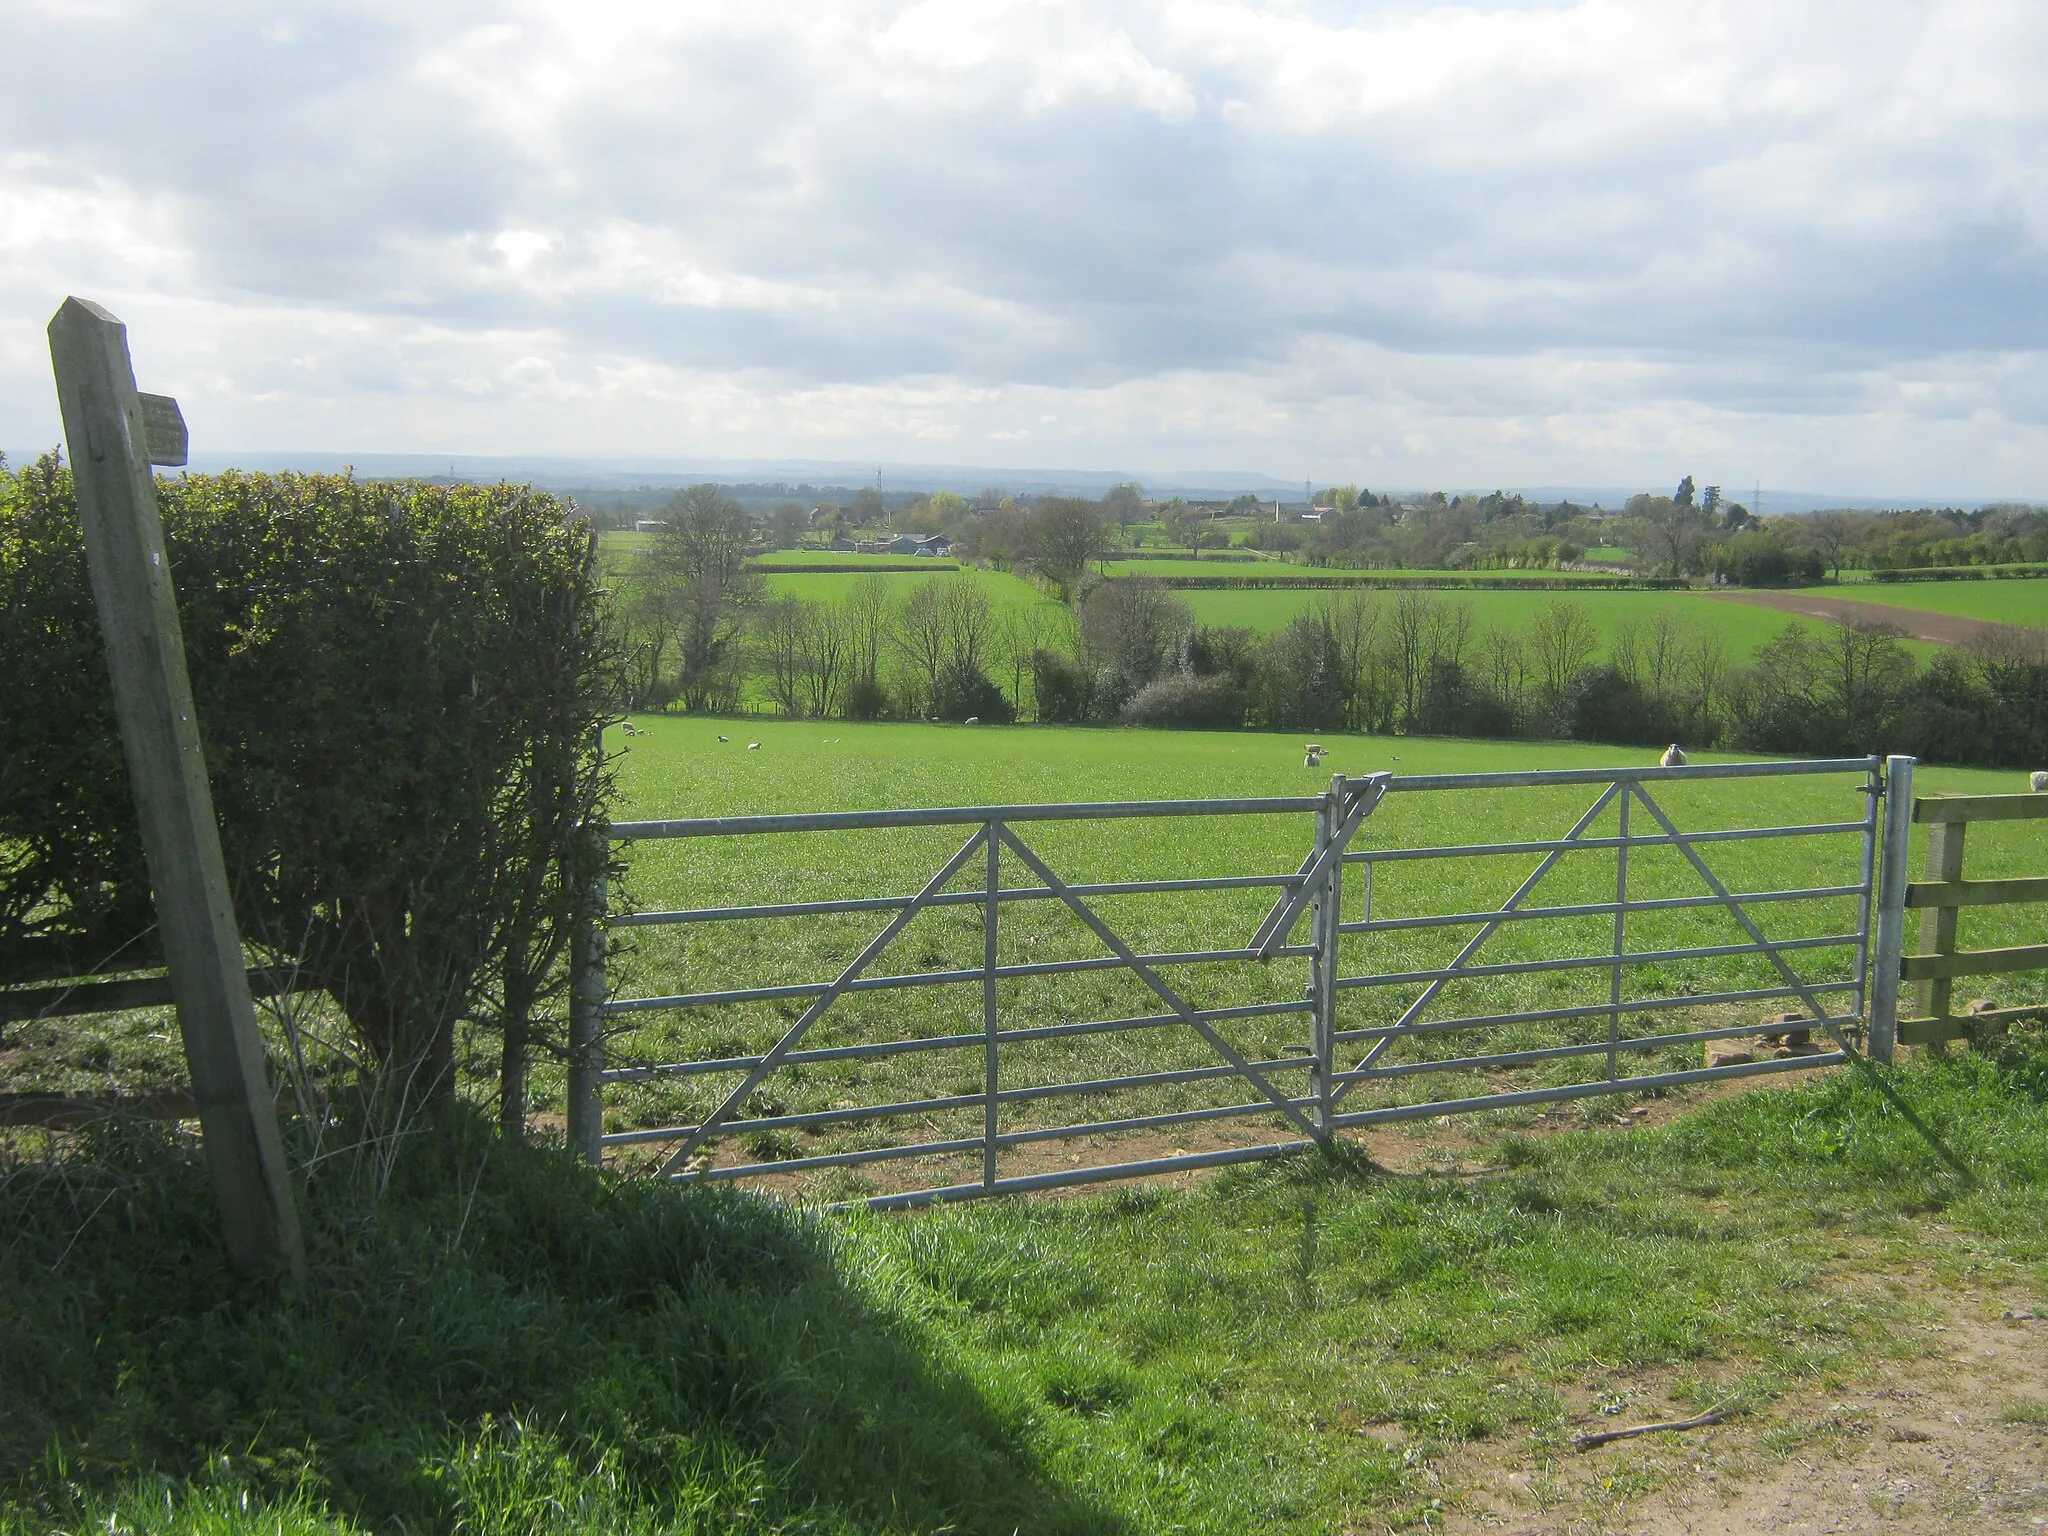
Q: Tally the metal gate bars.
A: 14